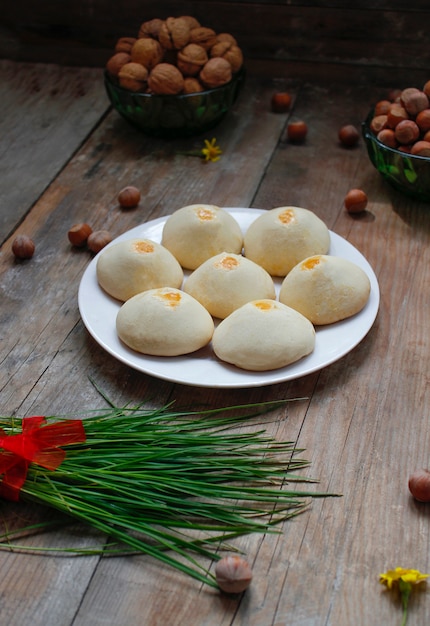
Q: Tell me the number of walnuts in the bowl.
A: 14